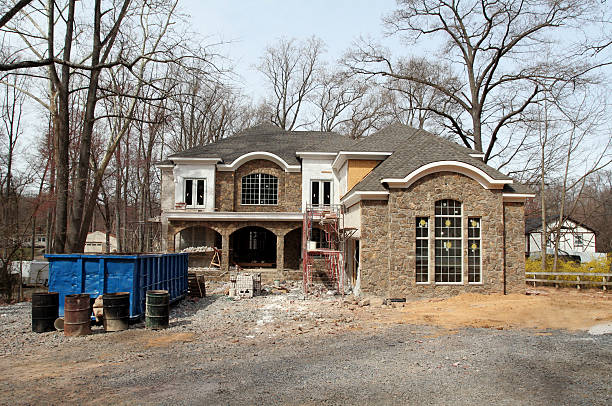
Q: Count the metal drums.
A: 4